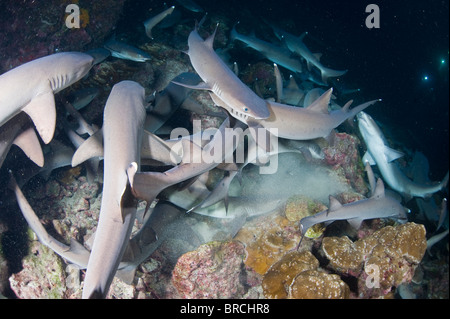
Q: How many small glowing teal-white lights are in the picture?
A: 2